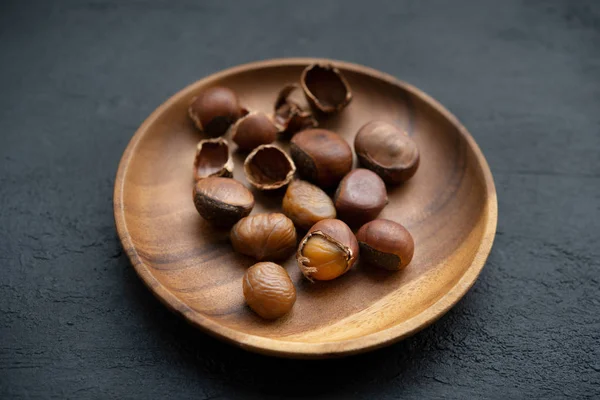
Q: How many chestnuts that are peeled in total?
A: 3